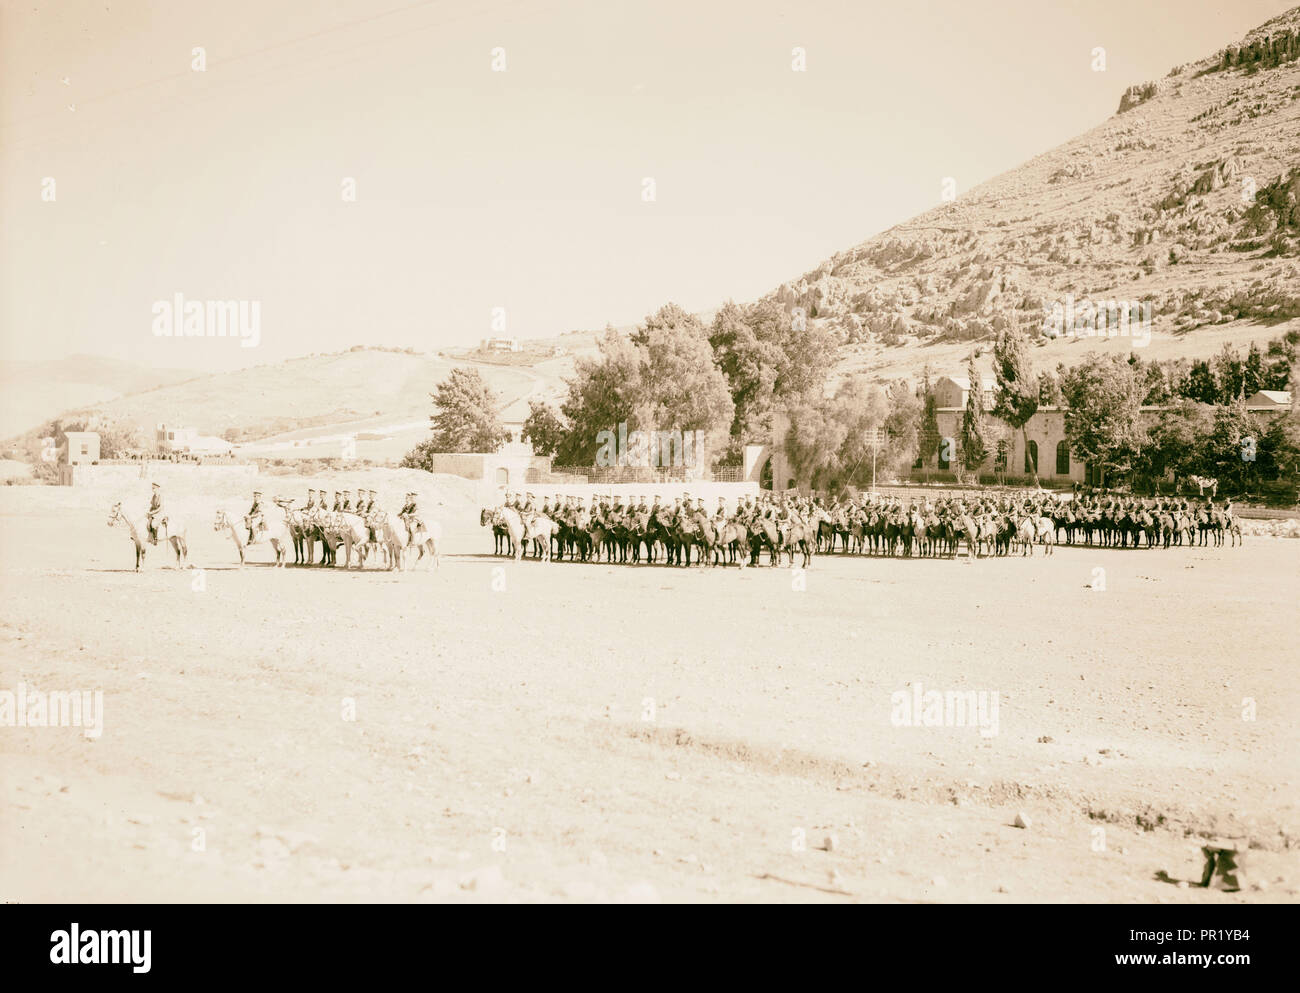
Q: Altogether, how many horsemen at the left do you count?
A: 10